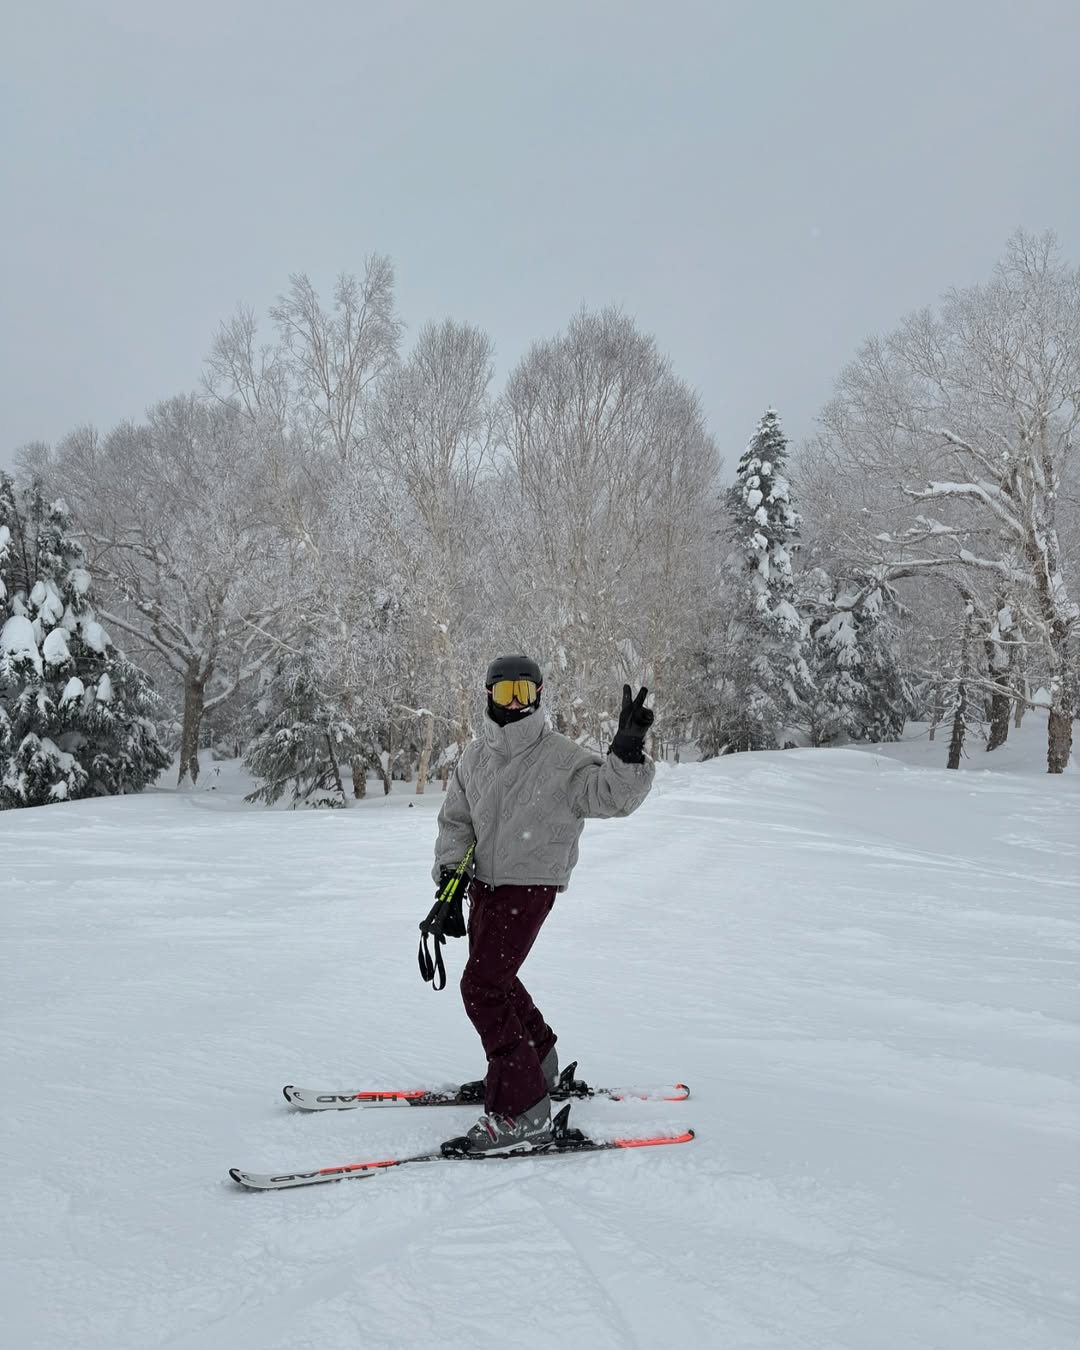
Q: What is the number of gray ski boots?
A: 2